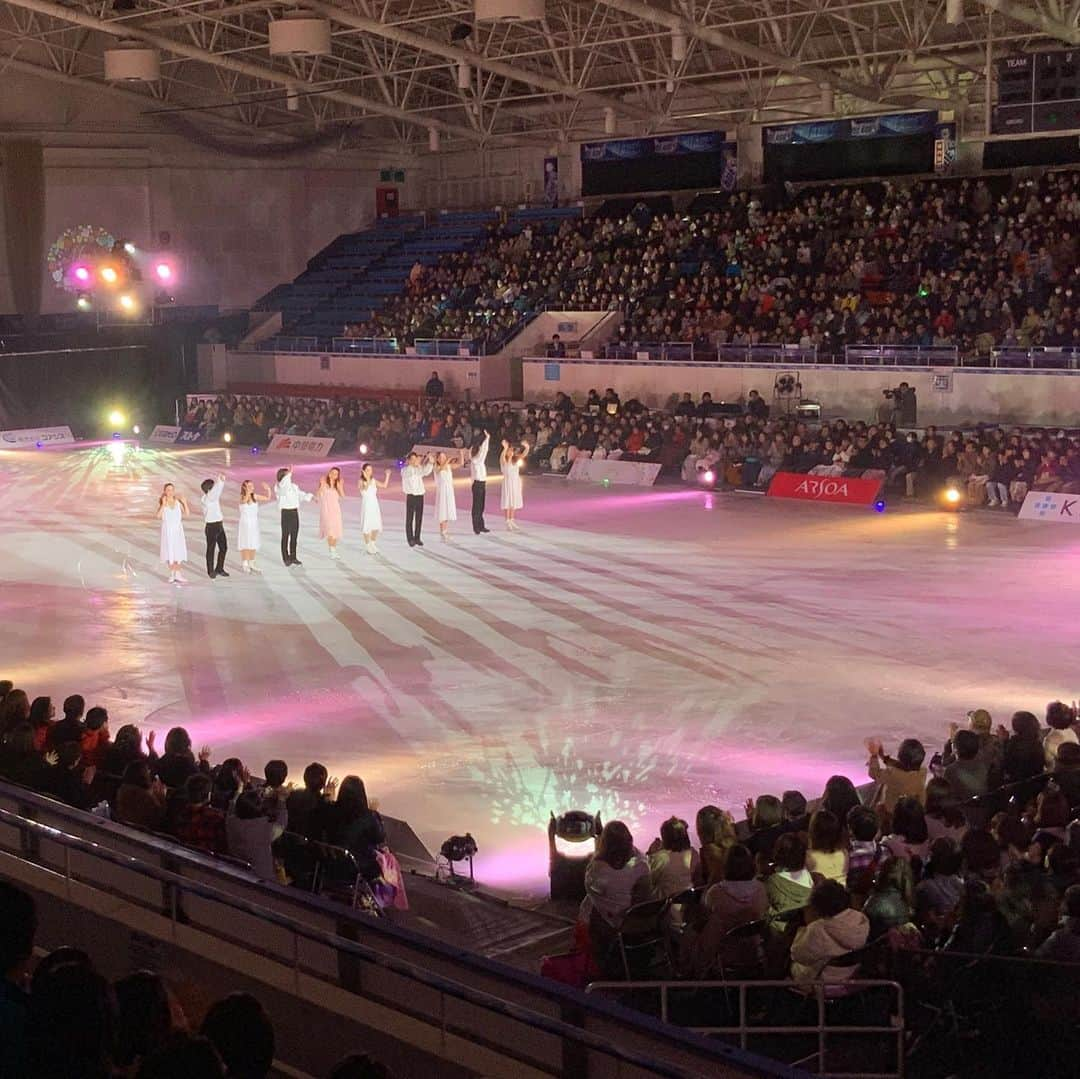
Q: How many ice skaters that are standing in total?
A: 10